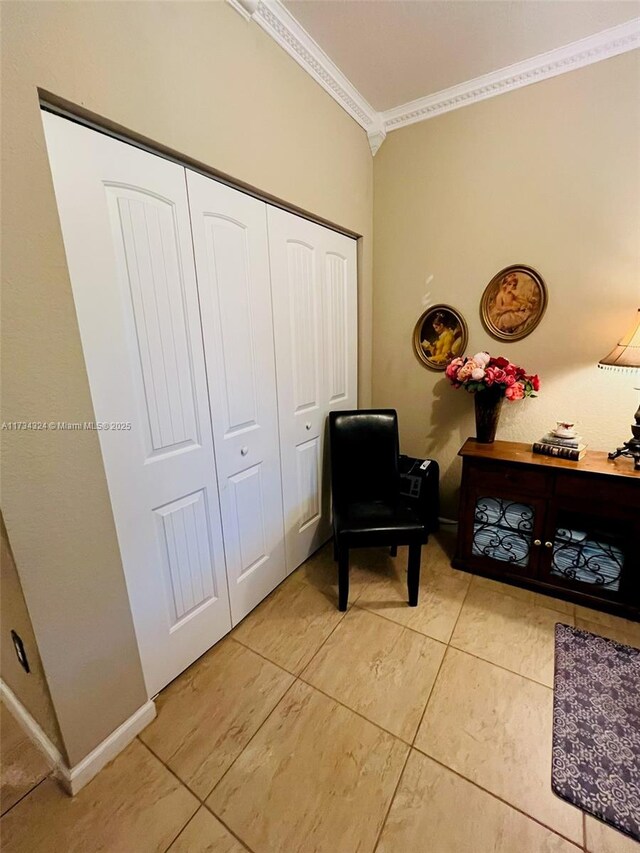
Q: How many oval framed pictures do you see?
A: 2